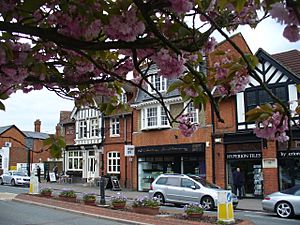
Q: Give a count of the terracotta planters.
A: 6